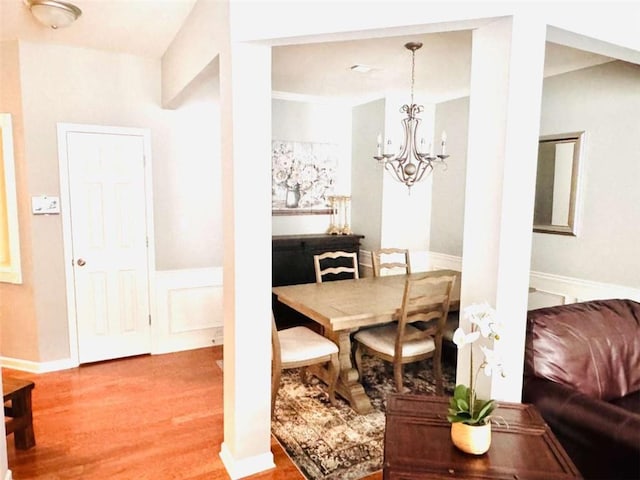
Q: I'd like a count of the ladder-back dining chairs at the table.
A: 4